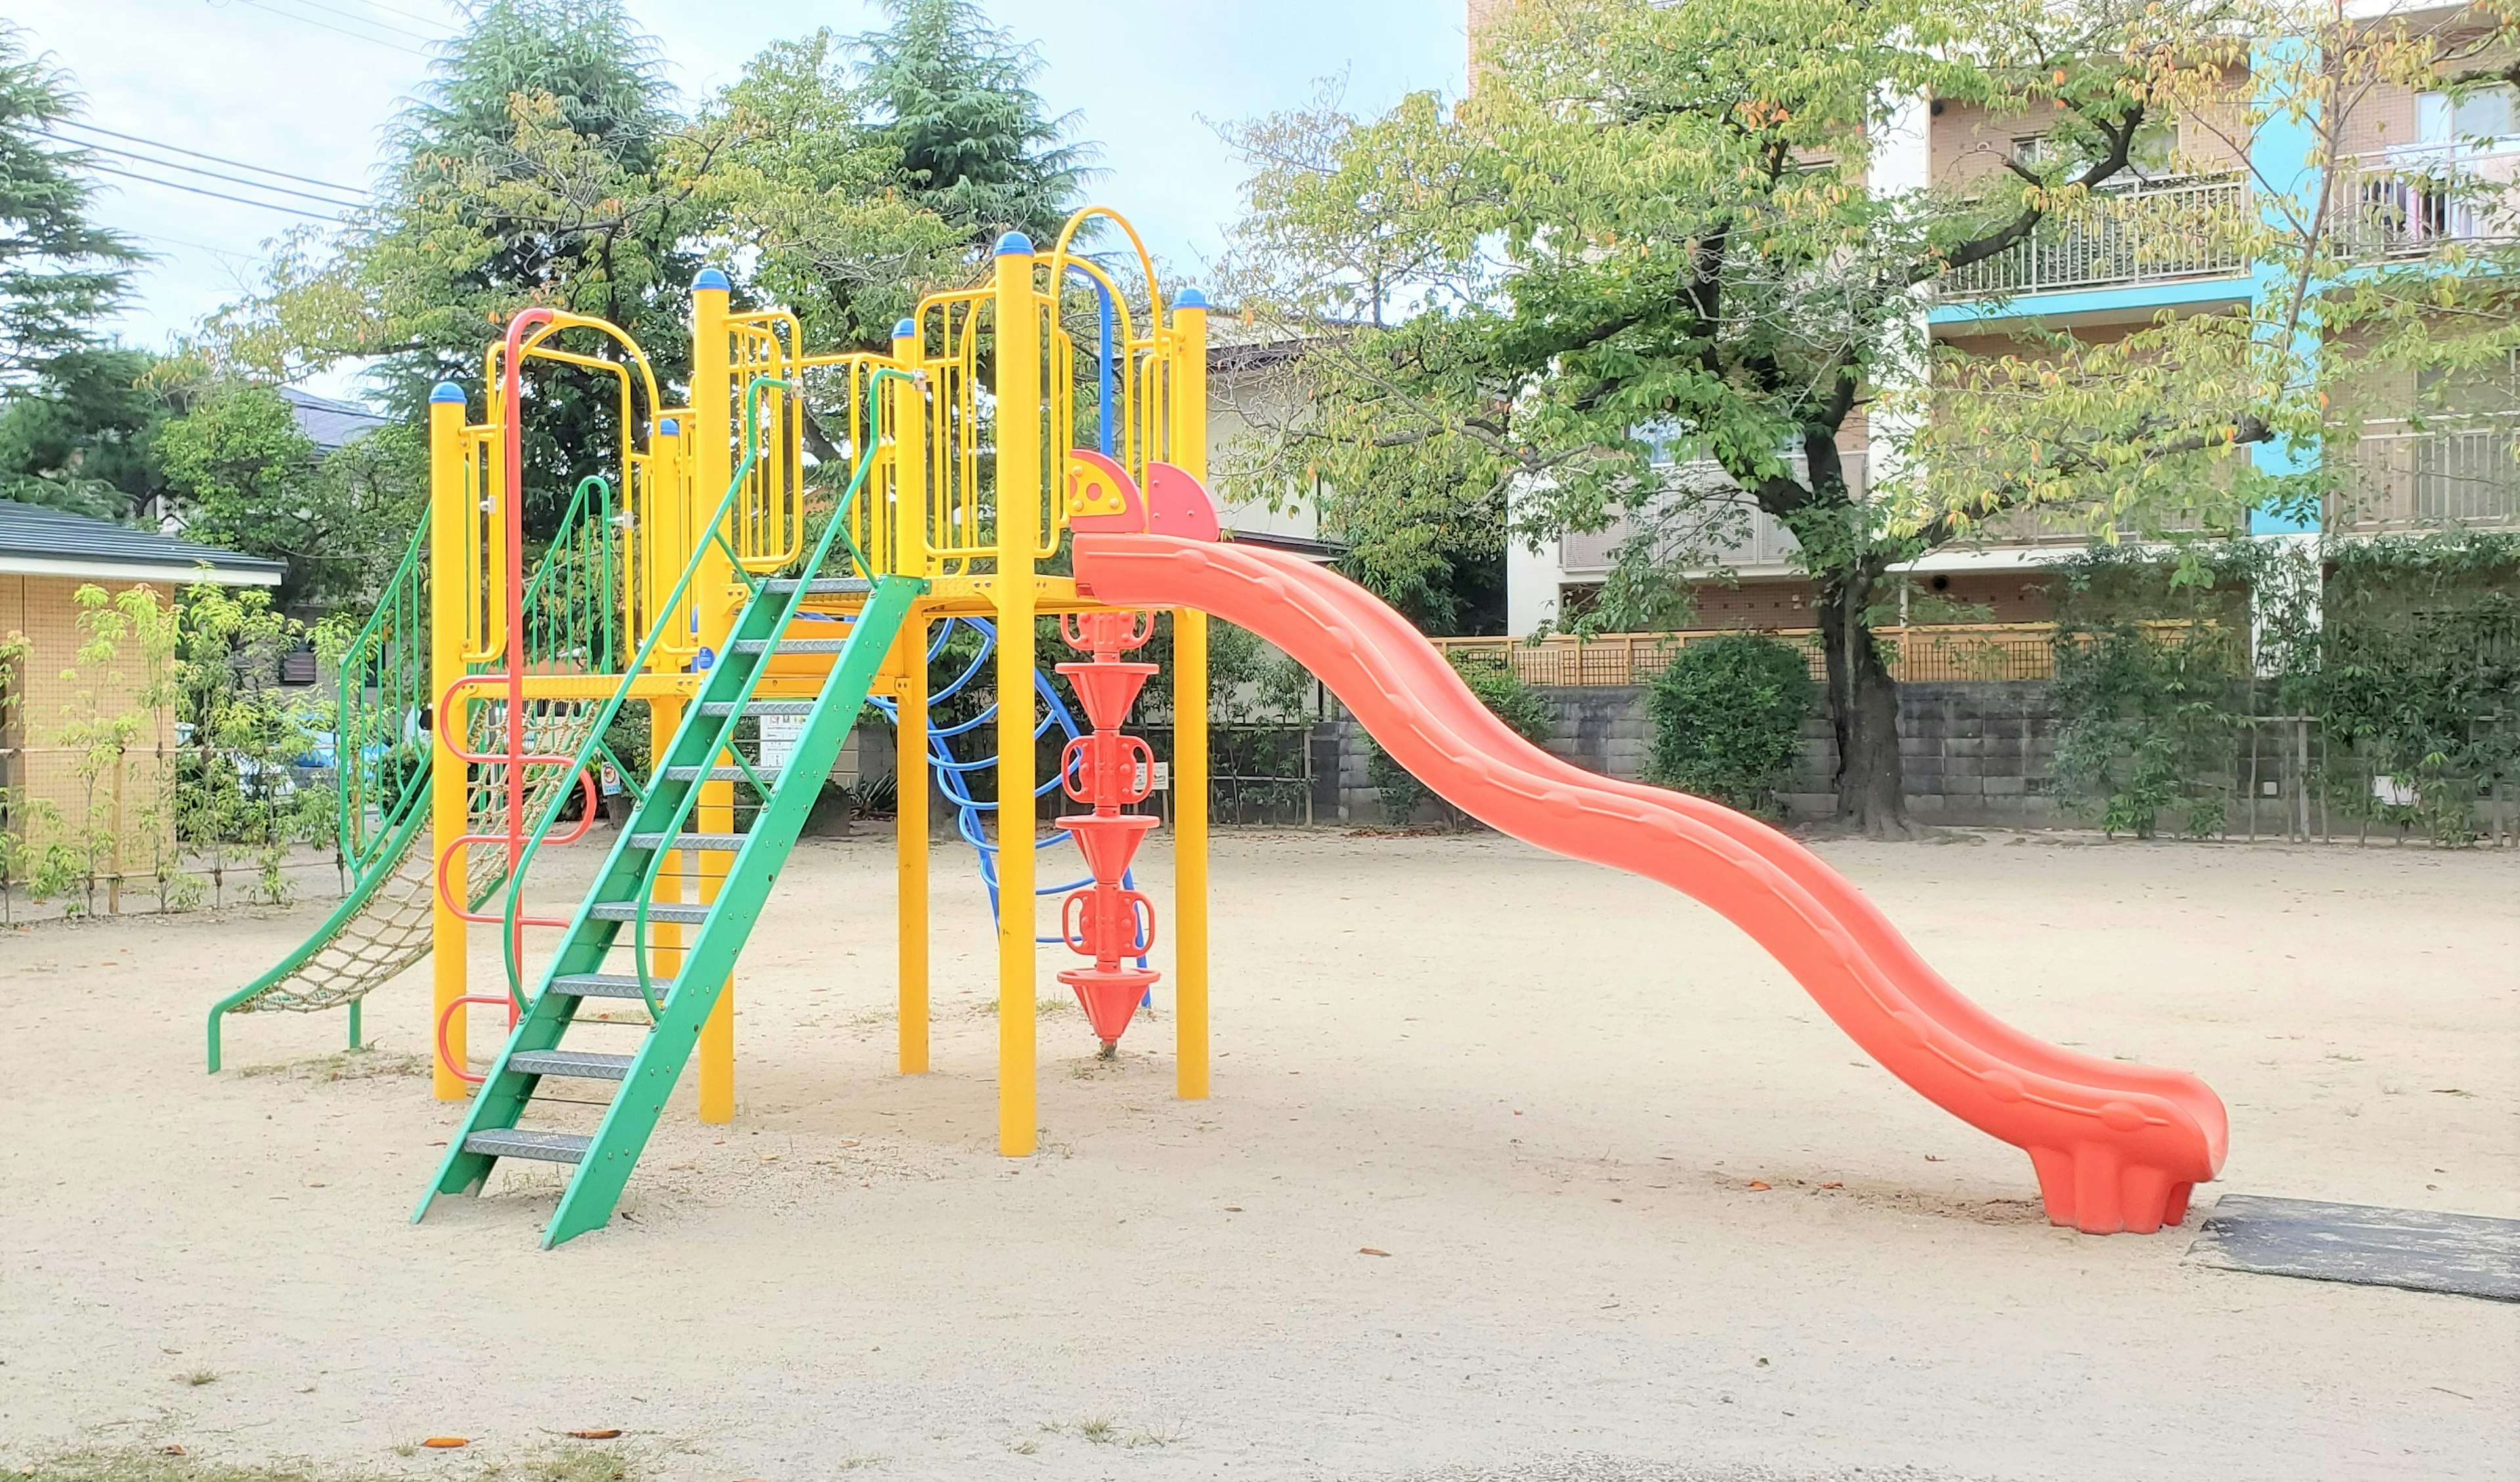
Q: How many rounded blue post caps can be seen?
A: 6